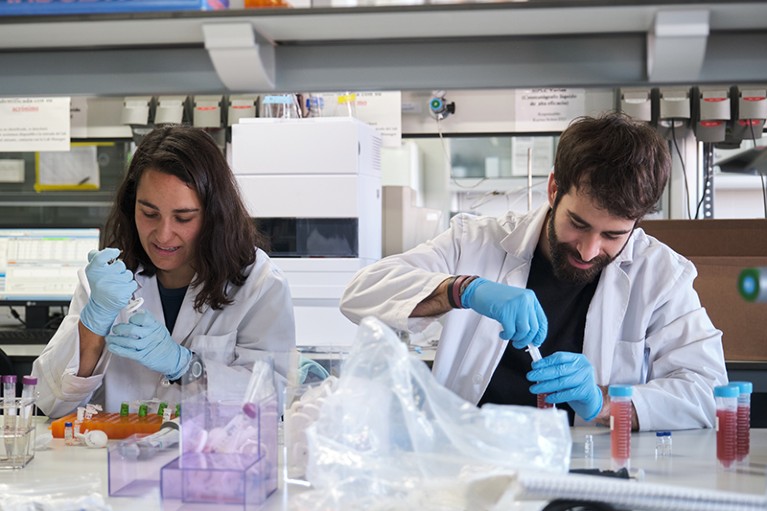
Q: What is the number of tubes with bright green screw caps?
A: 4